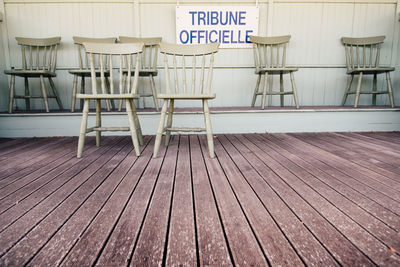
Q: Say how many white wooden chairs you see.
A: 7